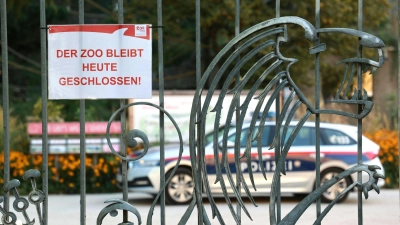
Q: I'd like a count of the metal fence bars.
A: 10